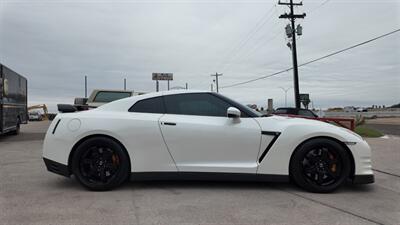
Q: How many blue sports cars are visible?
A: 0